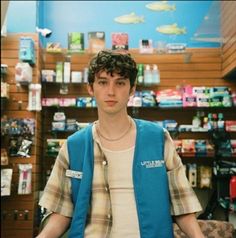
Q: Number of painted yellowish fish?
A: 3